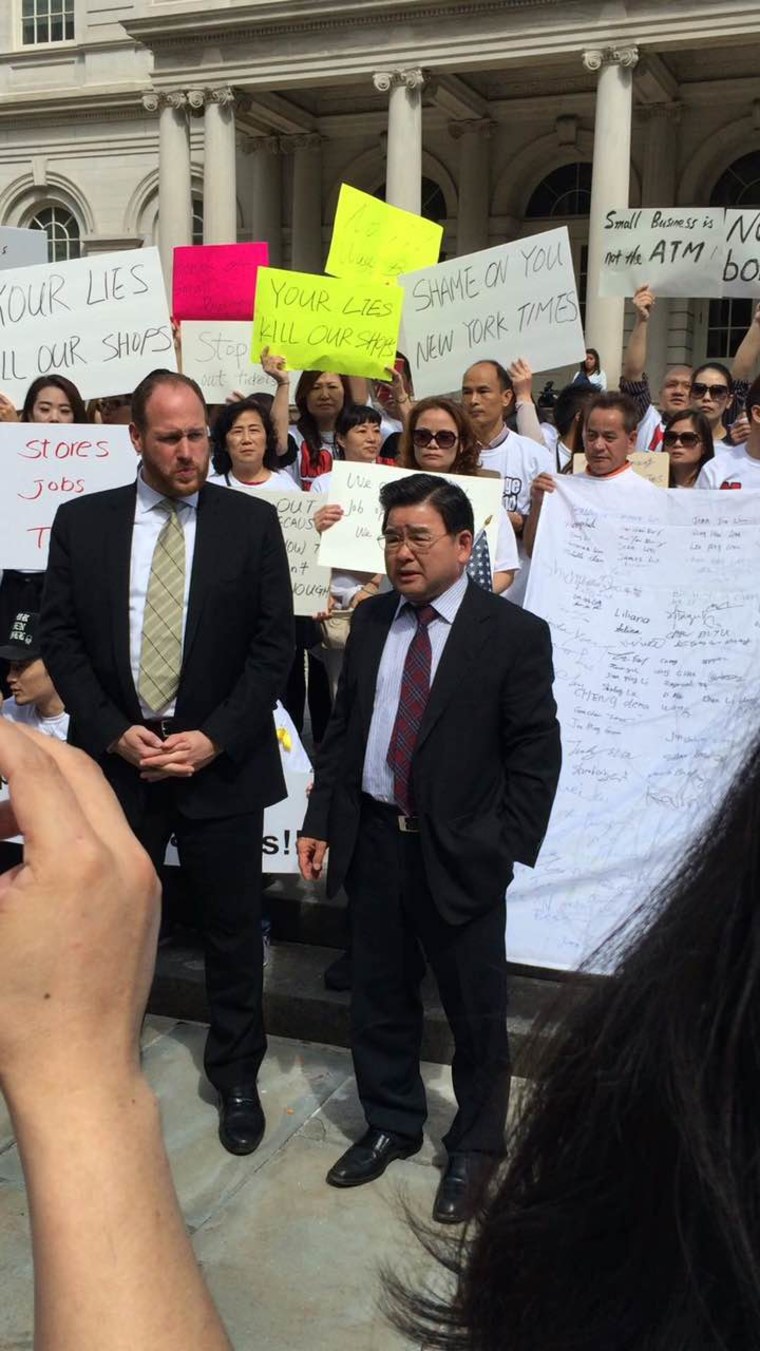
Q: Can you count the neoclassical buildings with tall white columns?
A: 1